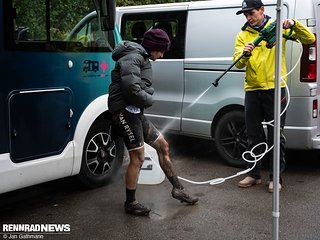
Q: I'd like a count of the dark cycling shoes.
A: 2